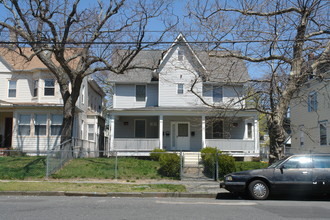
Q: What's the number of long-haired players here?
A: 0